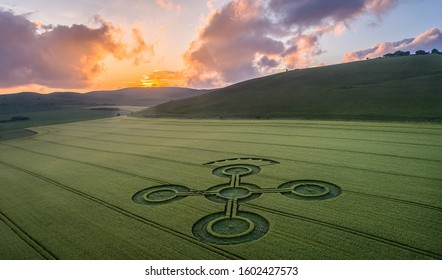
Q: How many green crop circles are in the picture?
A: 5